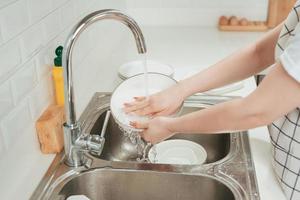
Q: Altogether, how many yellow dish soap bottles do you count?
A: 1